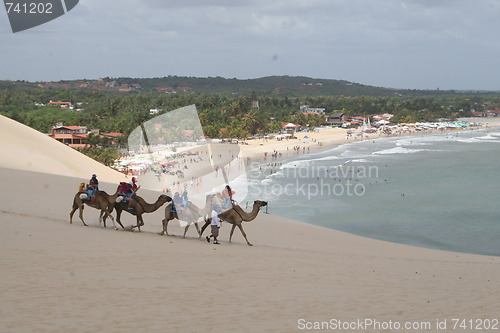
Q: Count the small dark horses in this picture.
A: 0